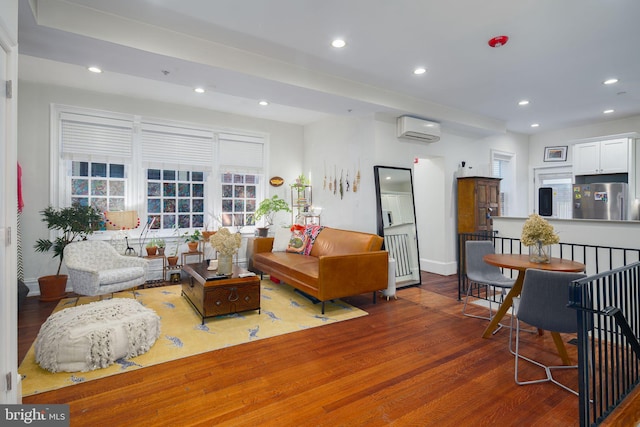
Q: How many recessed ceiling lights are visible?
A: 9